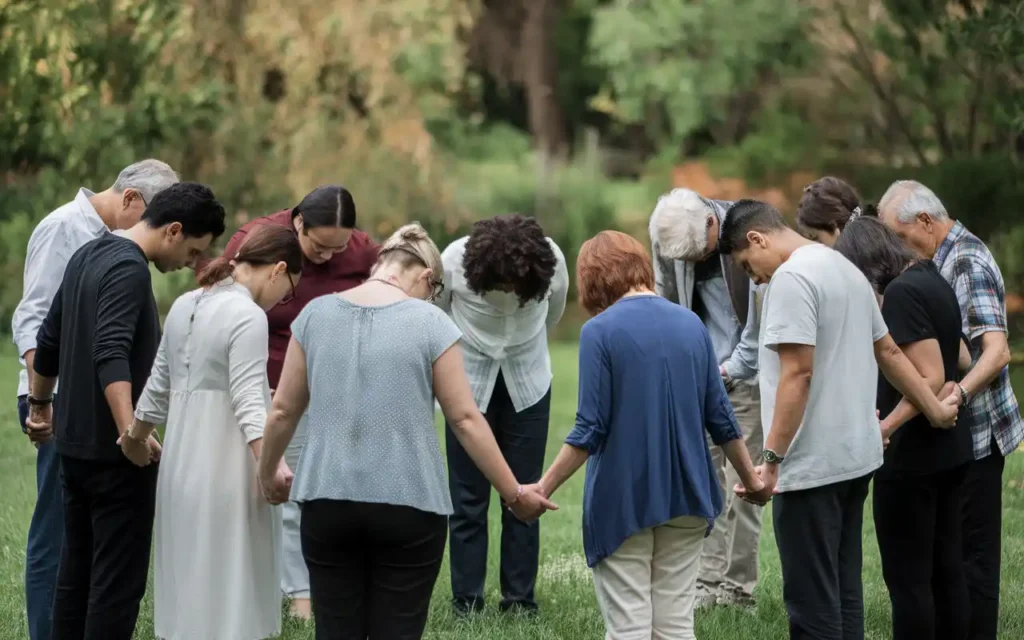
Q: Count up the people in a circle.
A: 12